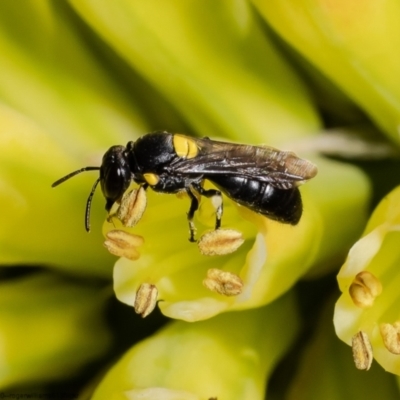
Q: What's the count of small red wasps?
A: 0